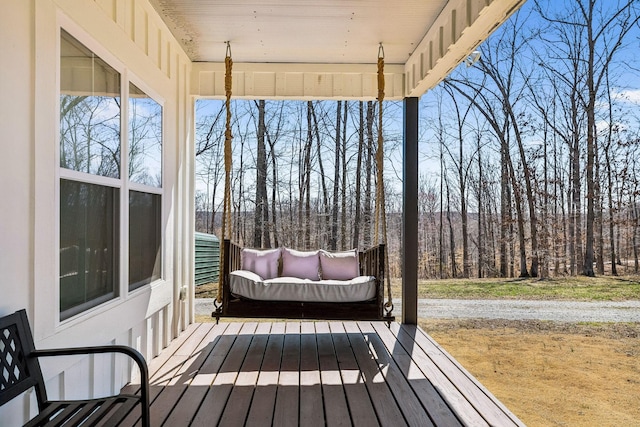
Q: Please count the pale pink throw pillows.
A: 3